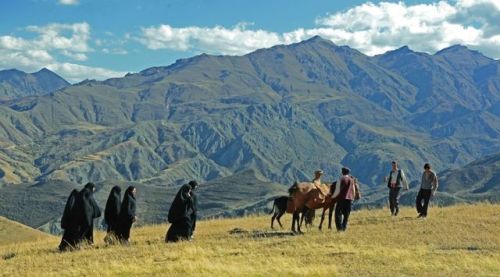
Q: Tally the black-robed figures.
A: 6